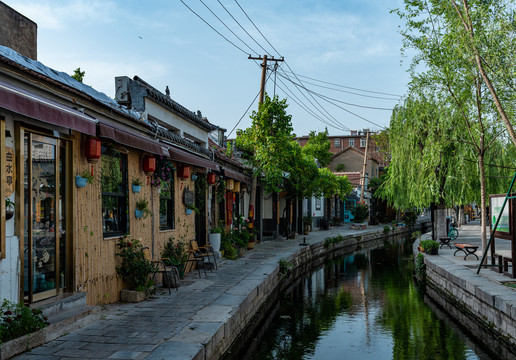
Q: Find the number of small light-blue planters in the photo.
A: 5